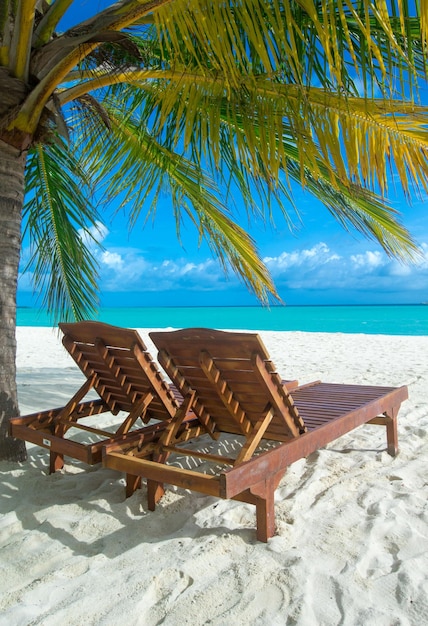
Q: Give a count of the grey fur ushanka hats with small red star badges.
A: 0